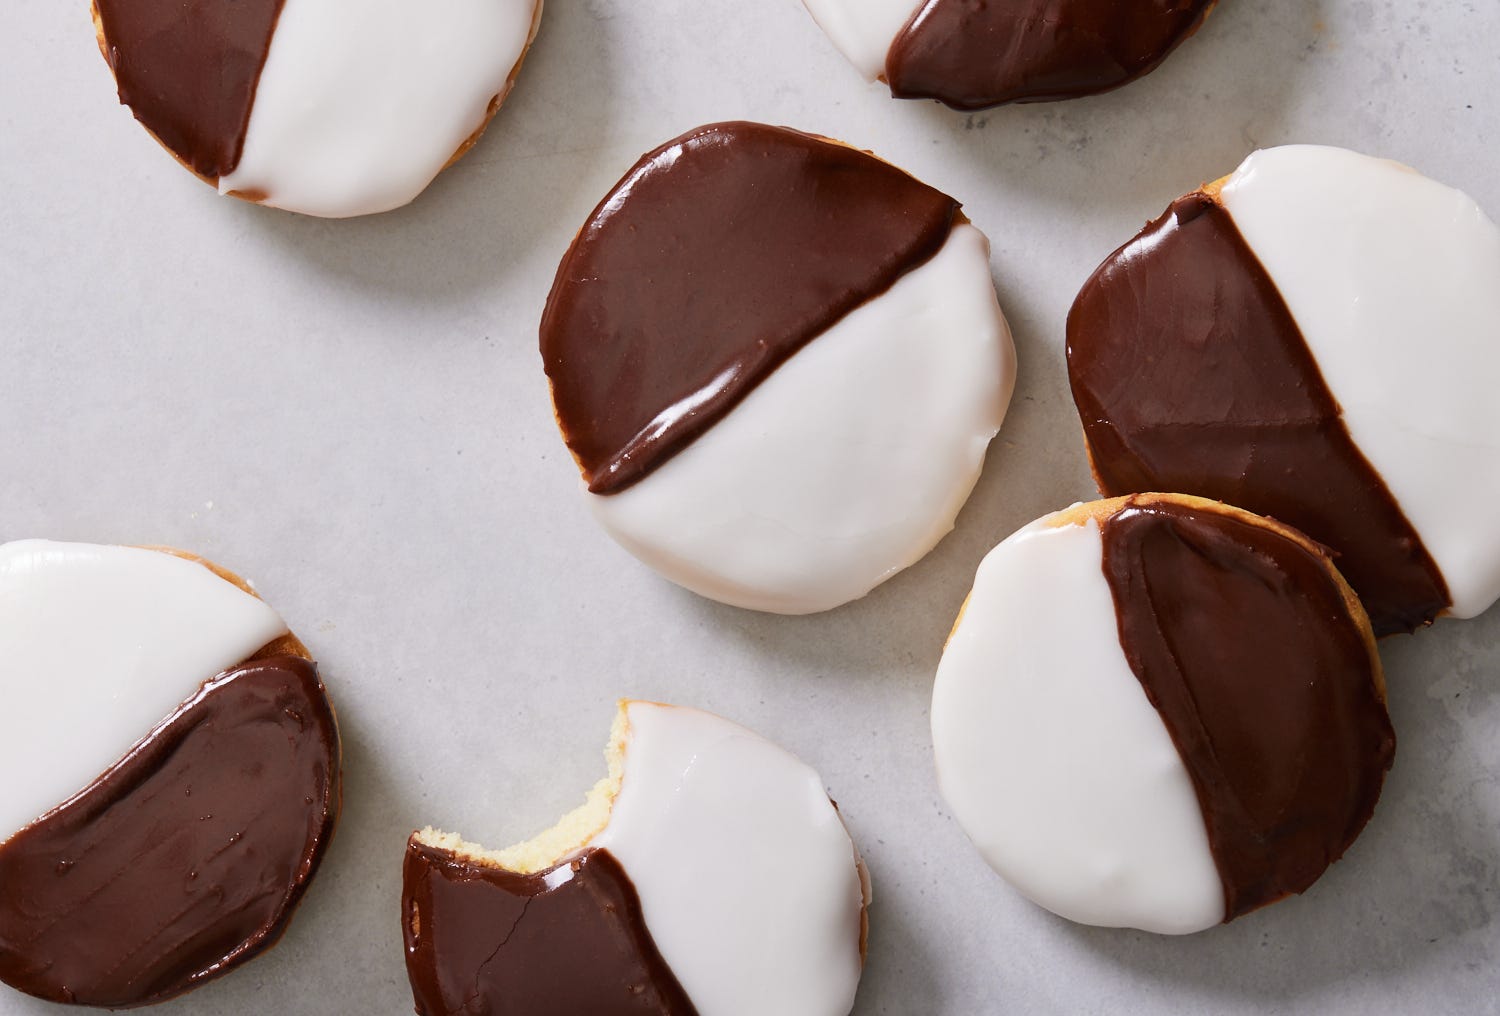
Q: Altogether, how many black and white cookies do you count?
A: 7